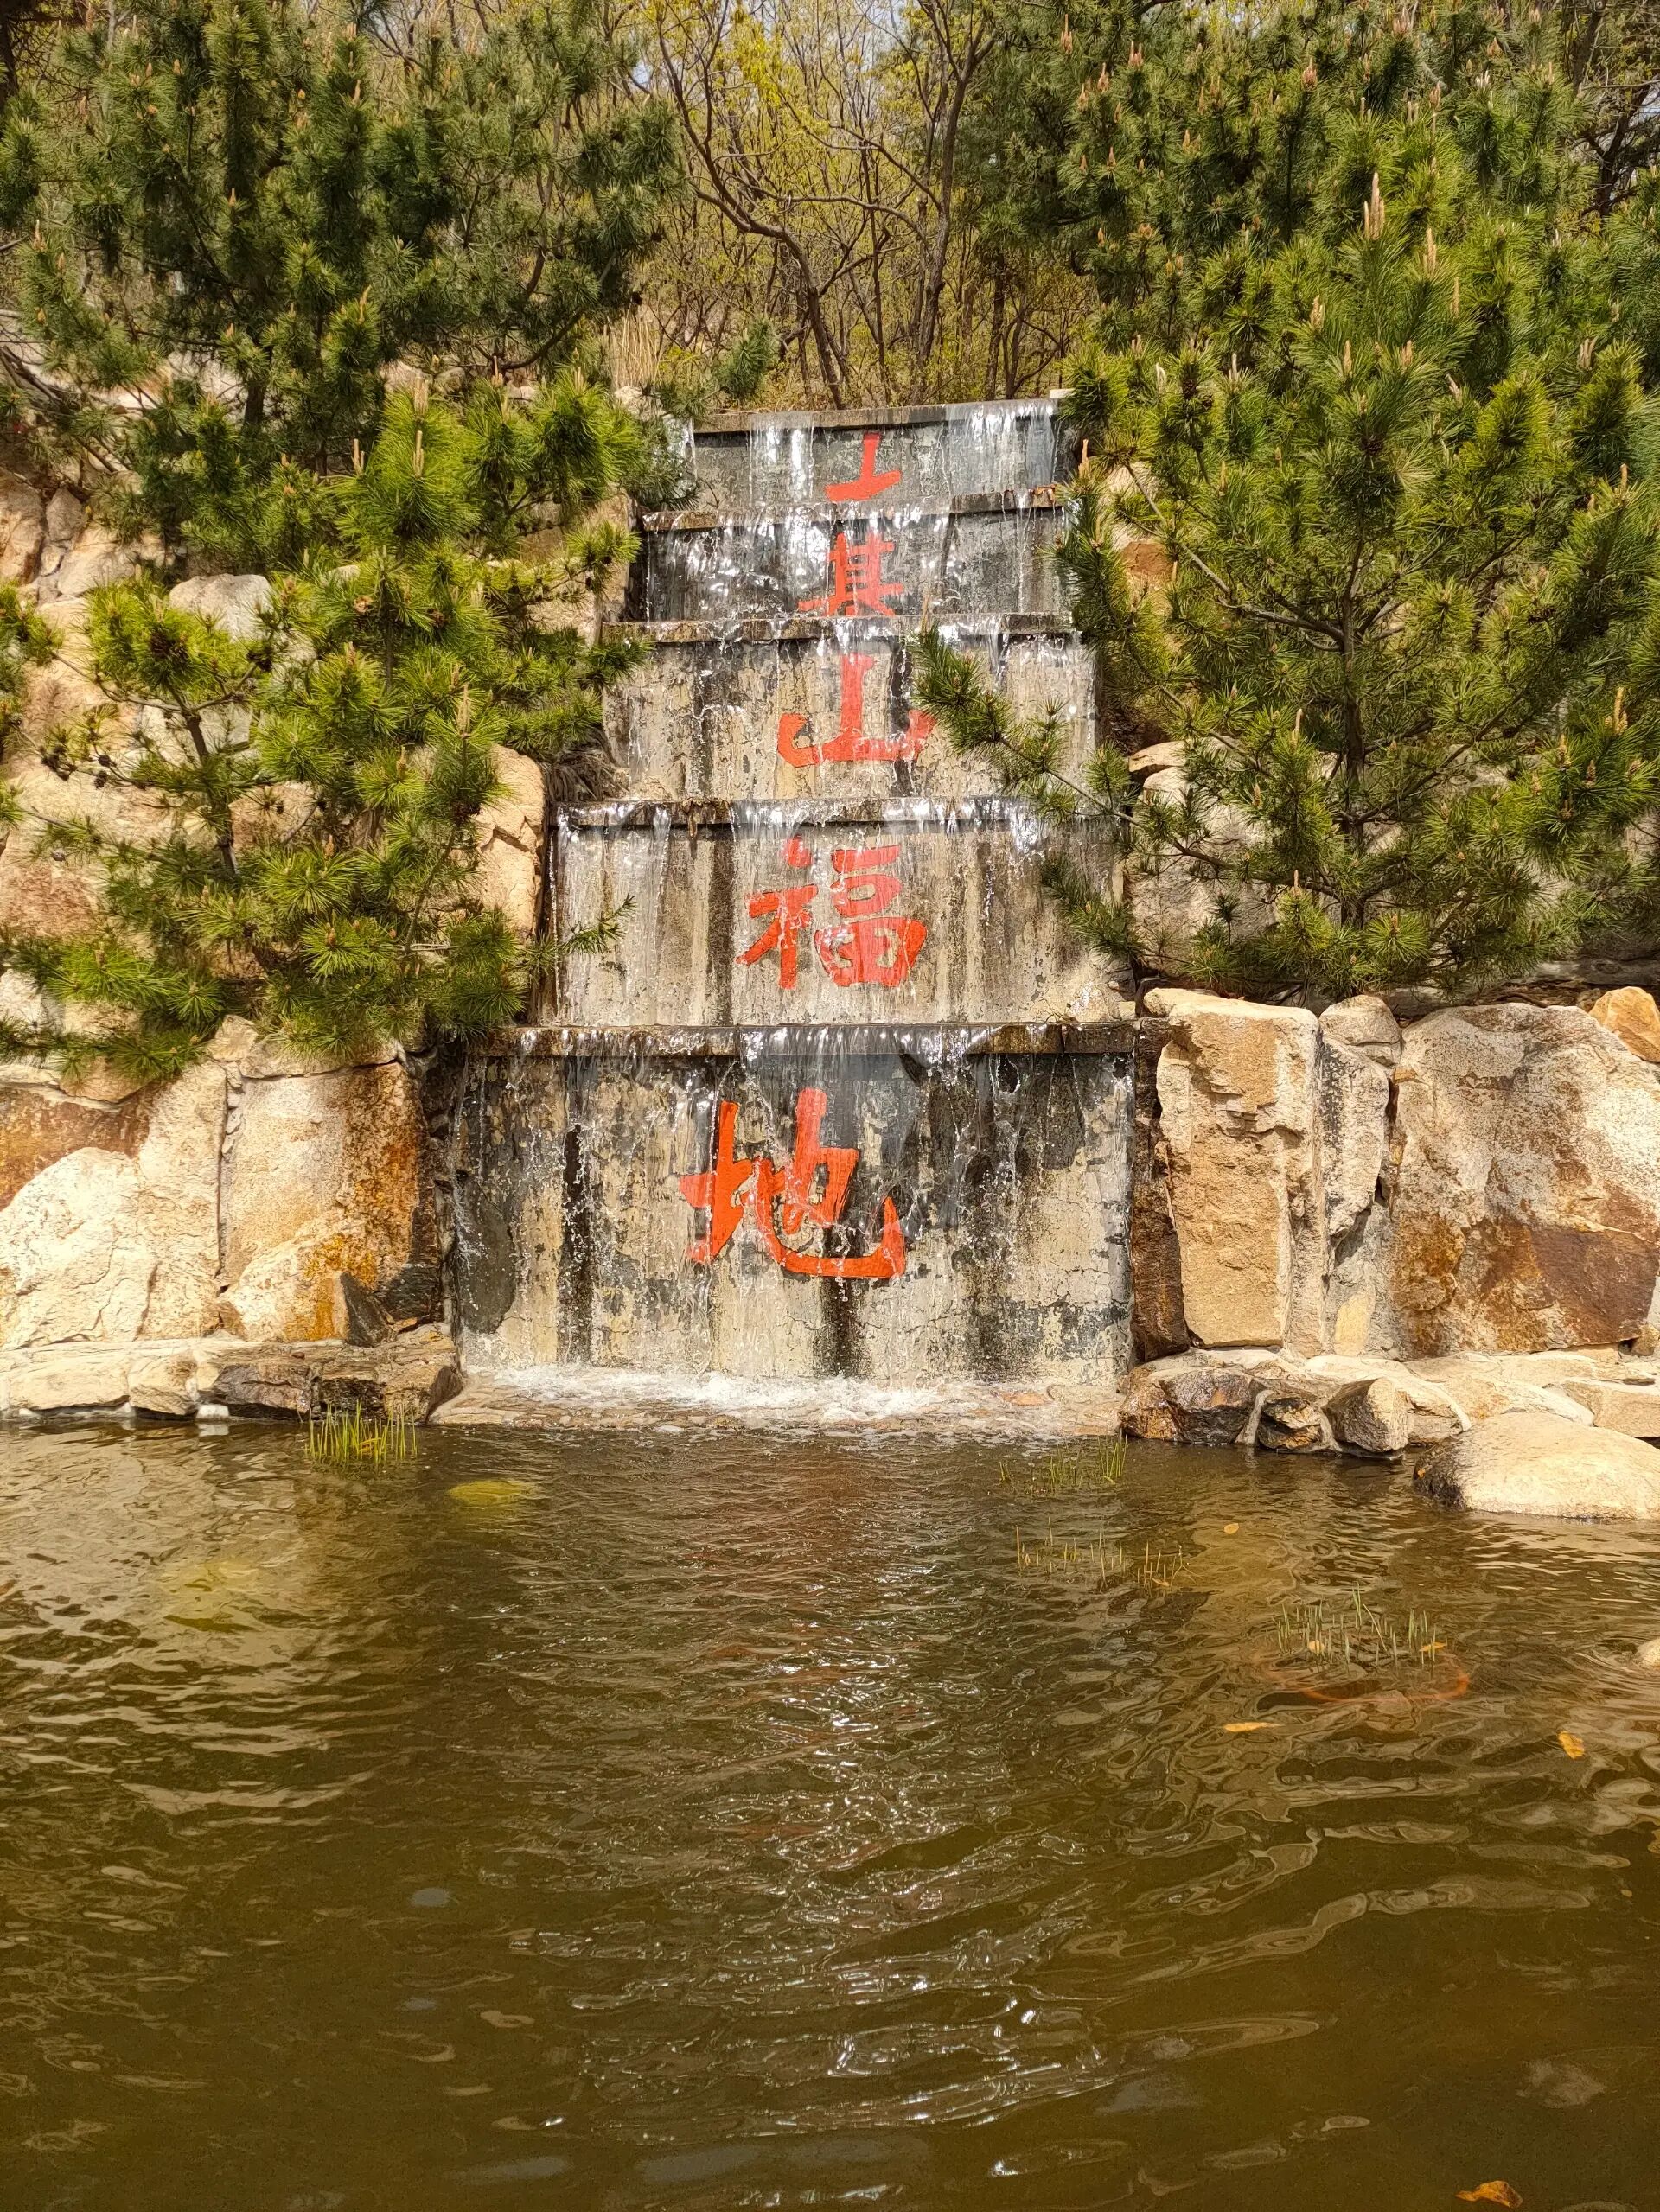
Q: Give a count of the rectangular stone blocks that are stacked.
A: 5